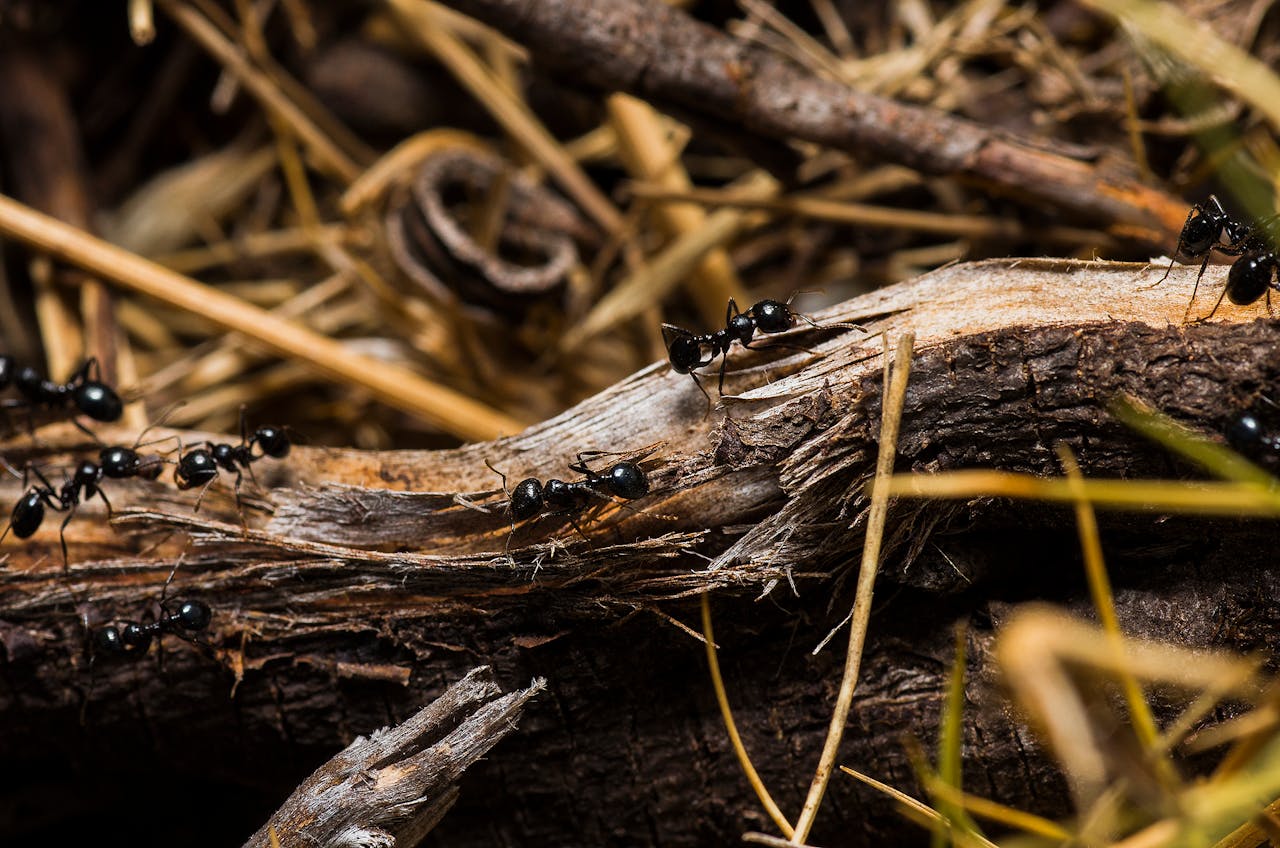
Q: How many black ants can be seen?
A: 9